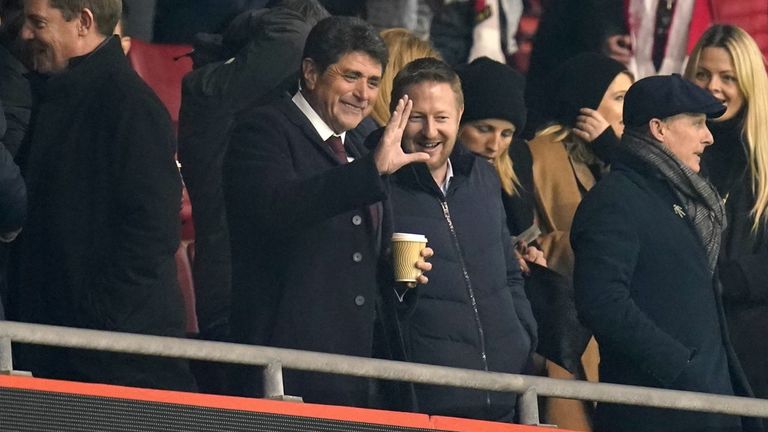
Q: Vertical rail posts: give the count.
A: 3